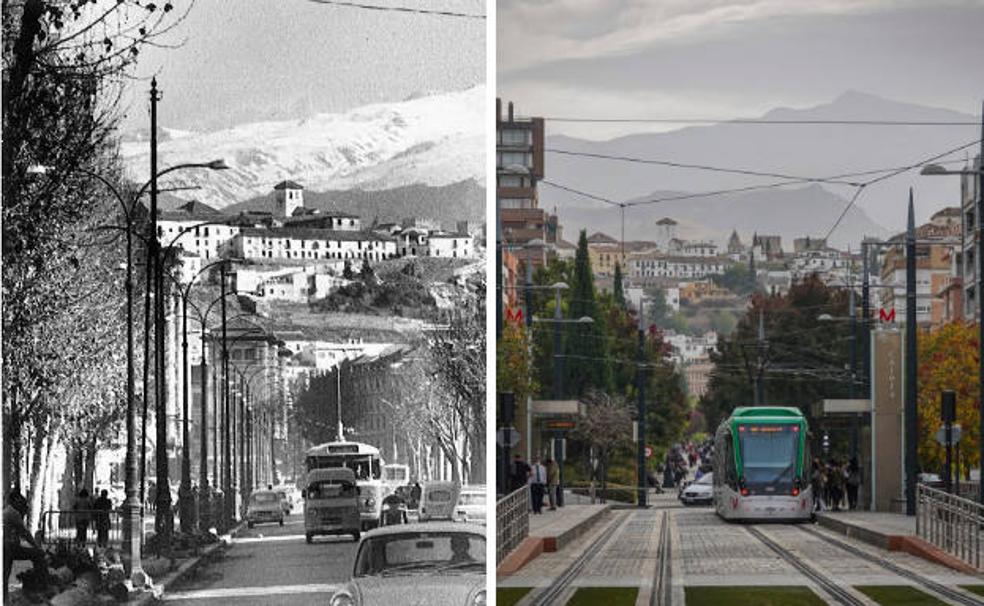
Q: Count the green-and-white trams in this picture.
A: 1